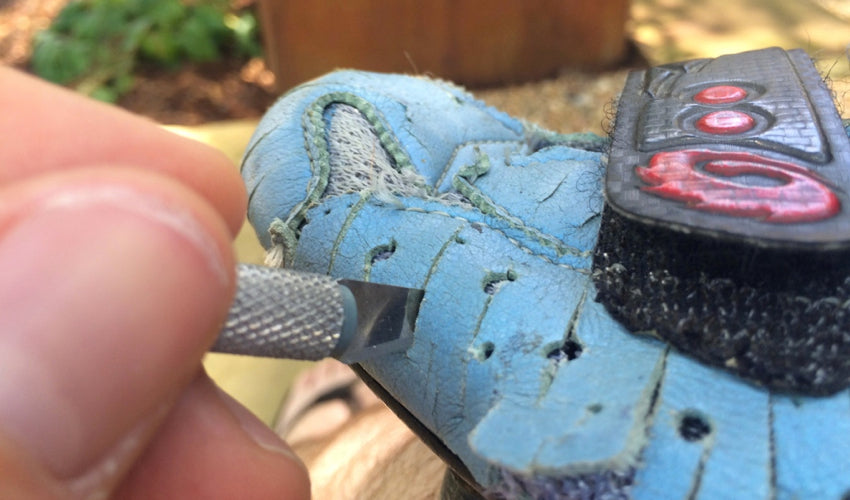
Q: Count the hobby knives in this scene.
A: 1